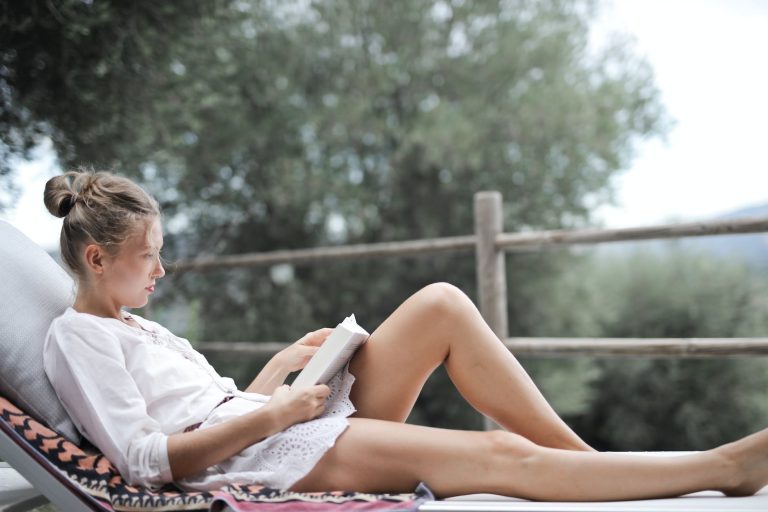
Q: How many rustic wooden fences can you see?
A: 1